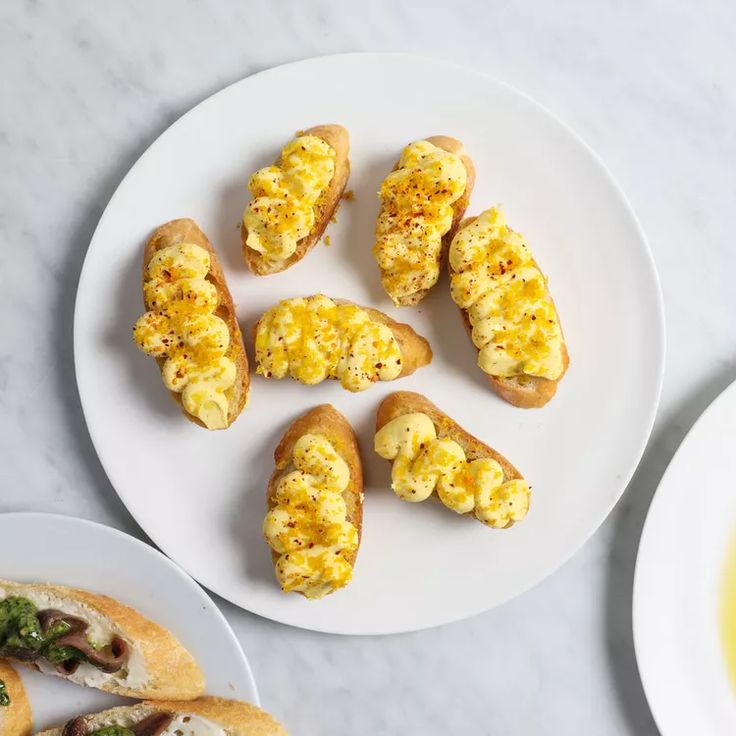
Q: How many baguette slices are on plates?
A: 10